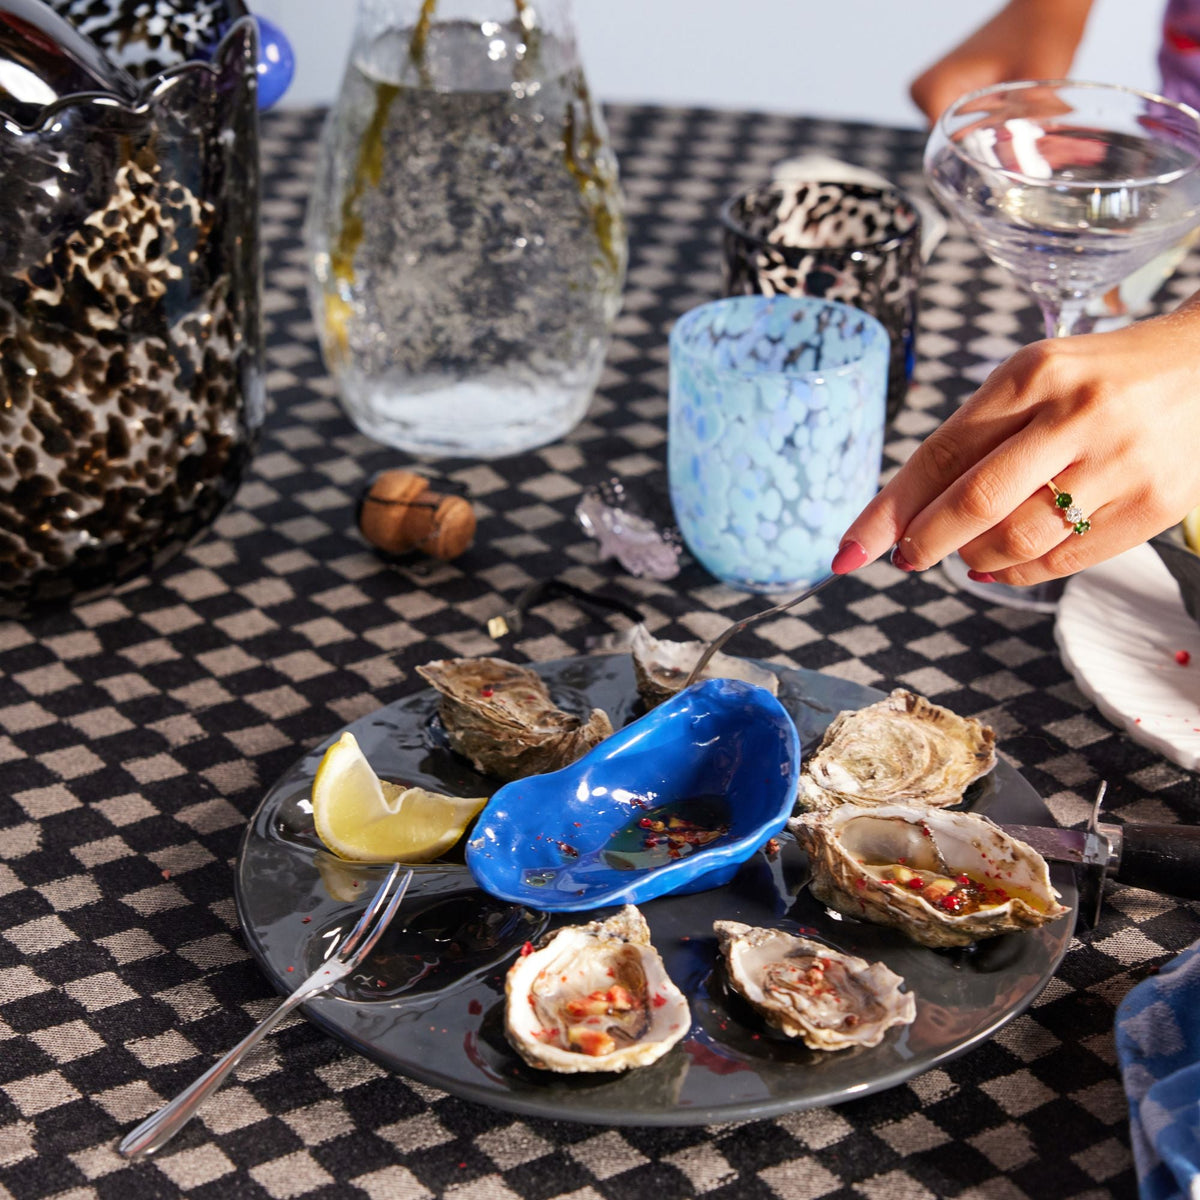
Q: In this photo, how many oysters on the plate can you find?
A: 6